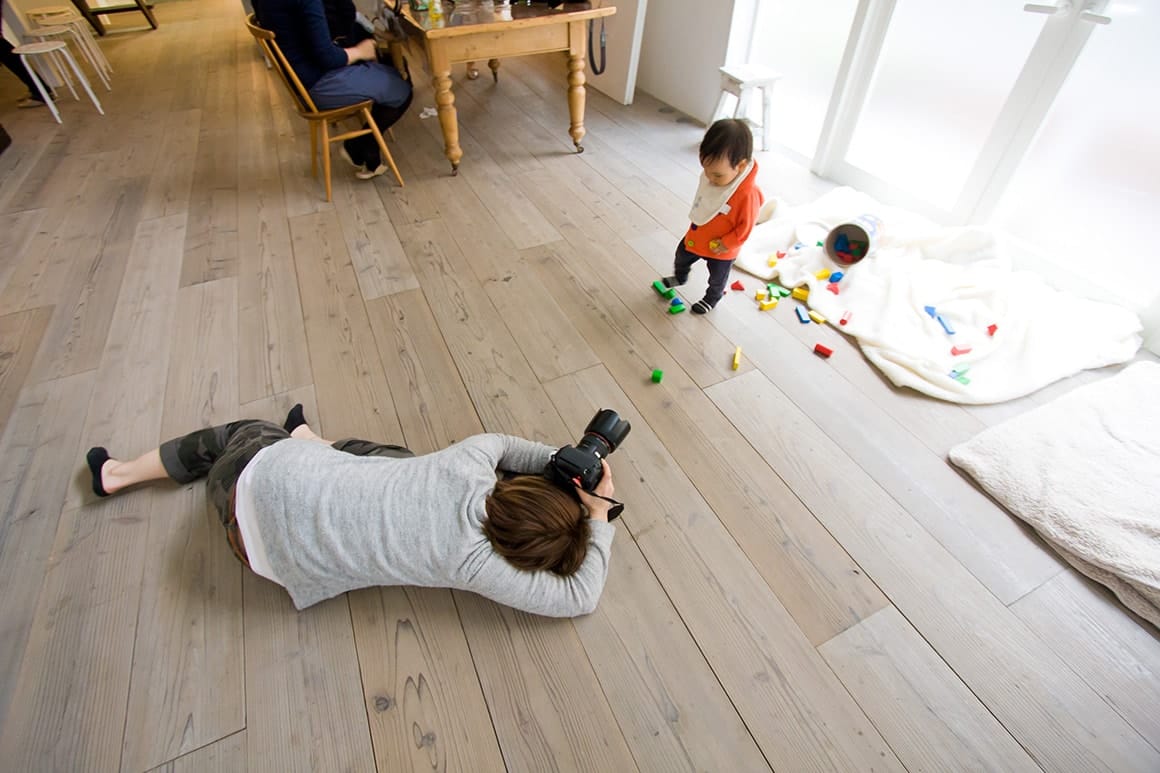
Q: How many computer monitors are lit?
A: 0